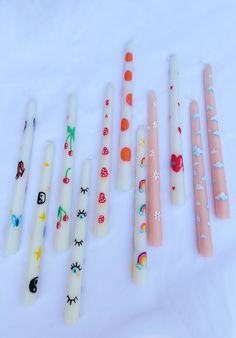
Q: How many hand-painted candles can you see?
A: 11